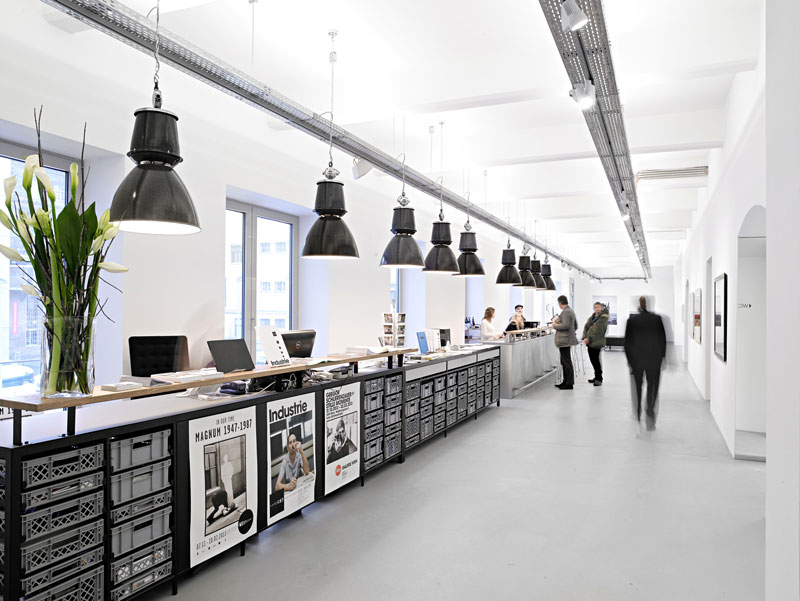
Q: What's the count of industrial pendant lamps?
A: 9